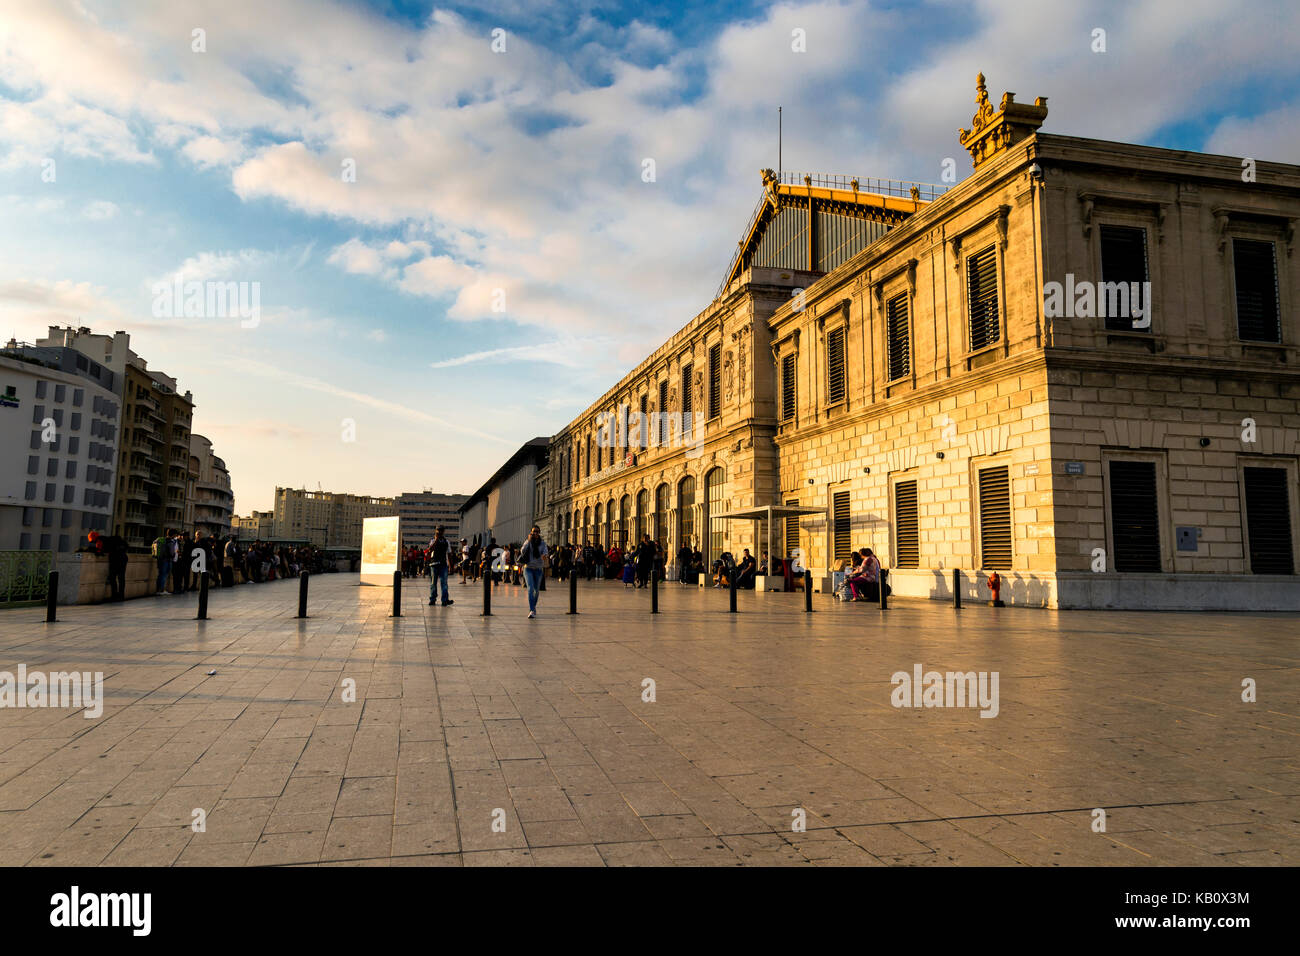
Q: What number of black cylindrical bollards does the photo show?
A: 11